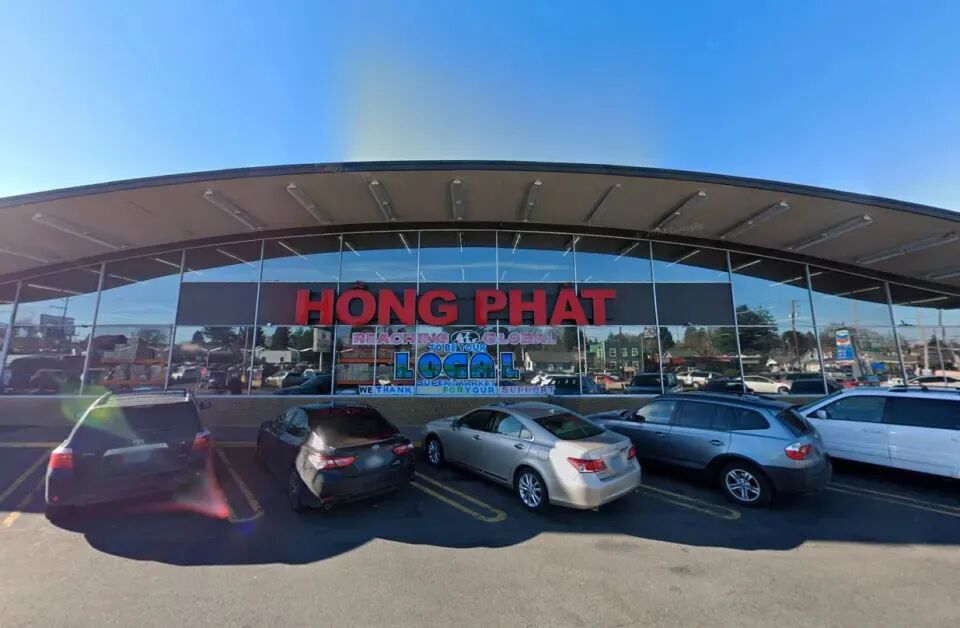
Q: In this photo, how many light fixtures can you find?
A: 13